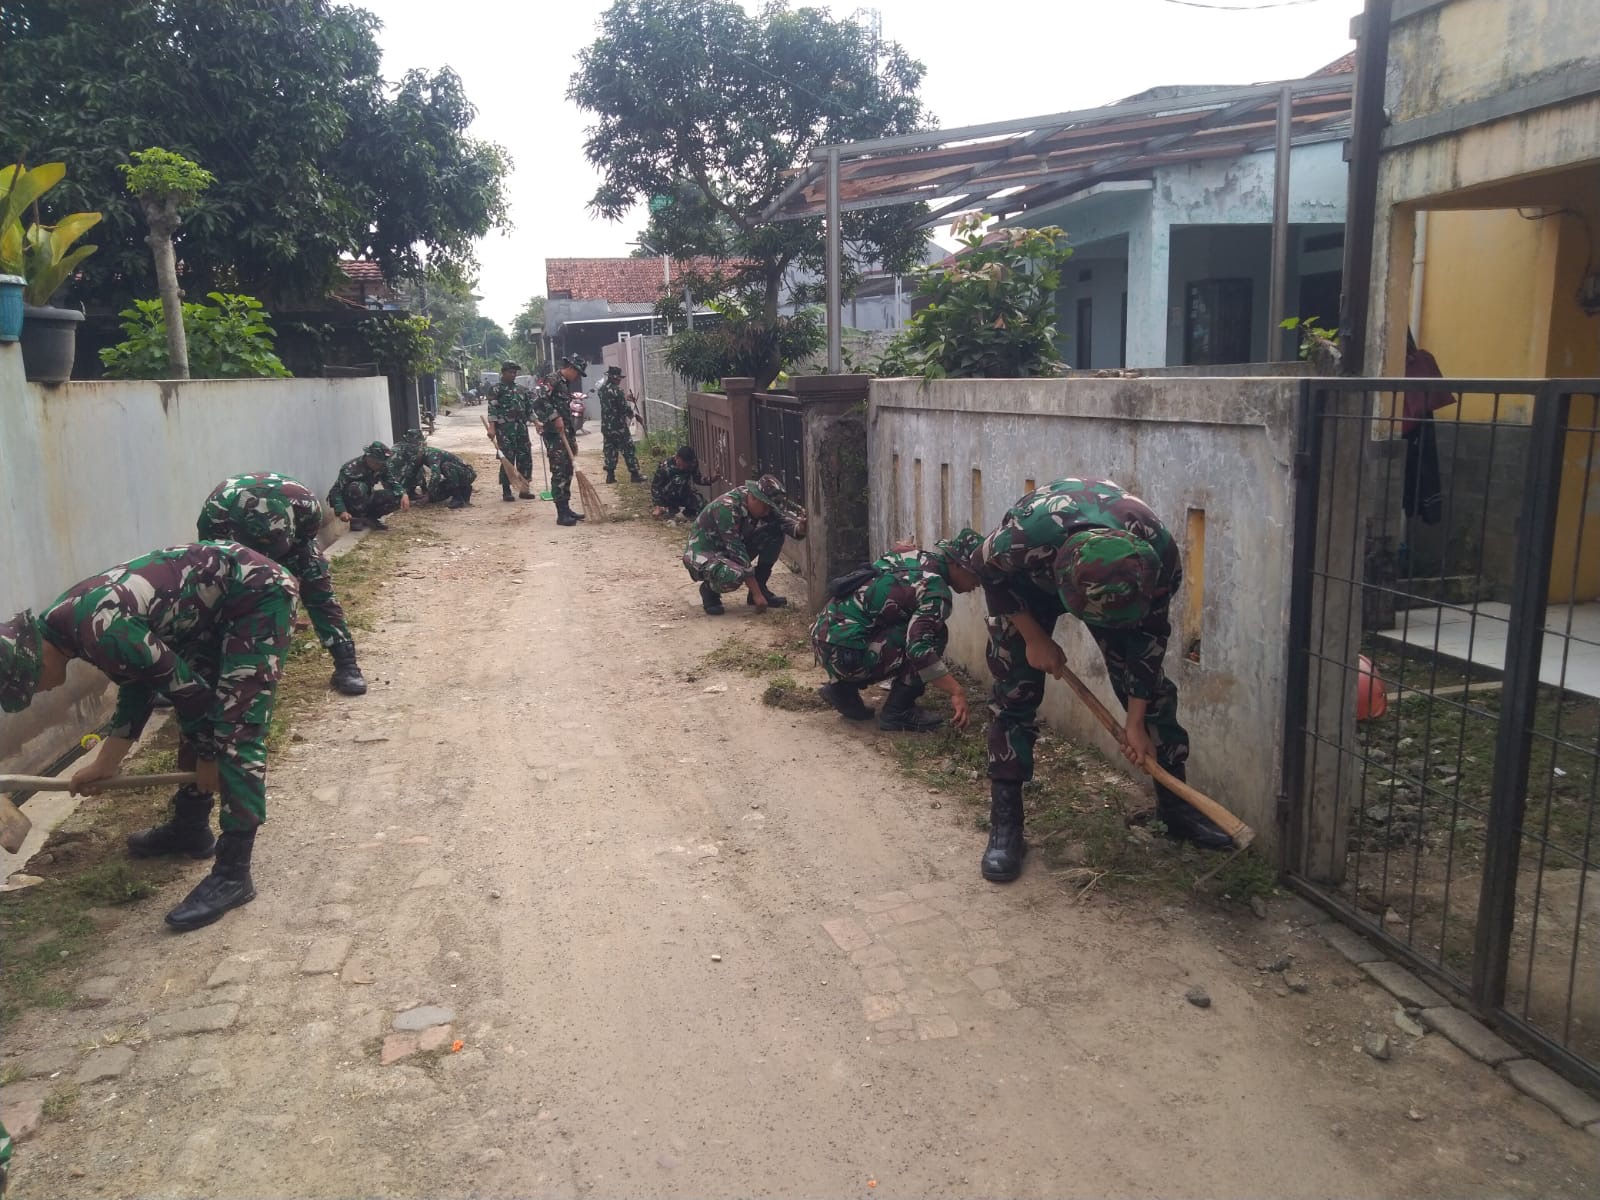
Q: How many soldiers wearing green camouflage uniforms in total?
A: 12